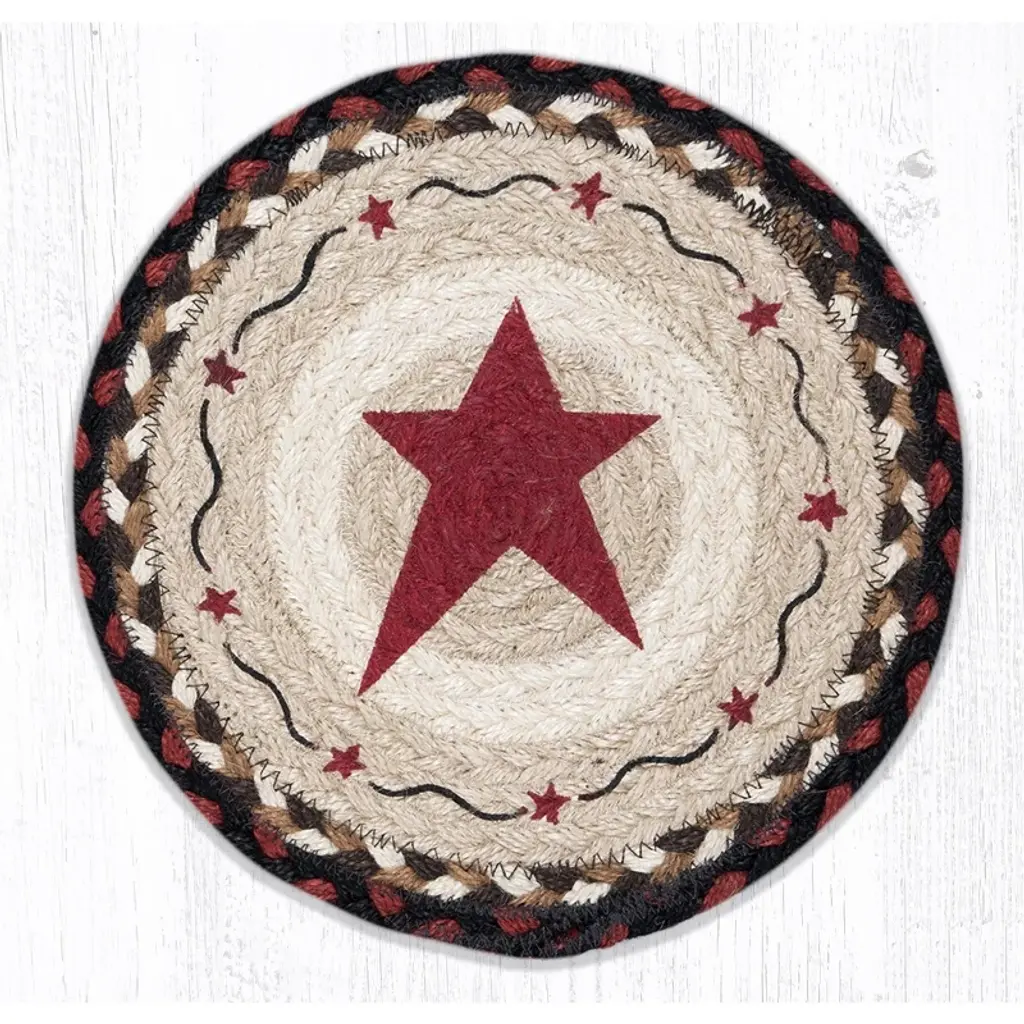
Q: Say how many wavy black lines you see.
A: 9